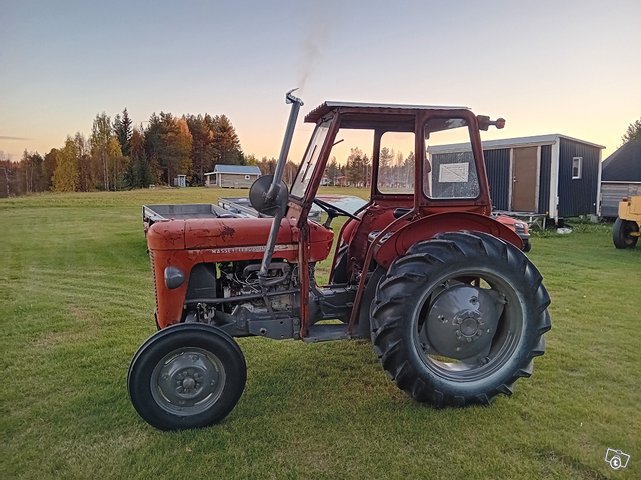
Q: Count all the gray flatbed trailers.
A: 2